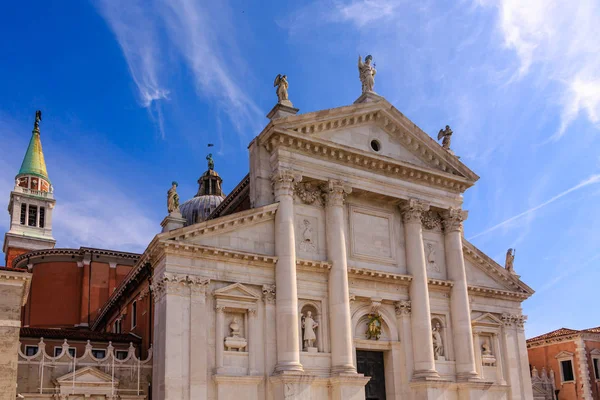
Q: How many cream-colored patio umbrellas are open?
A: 0